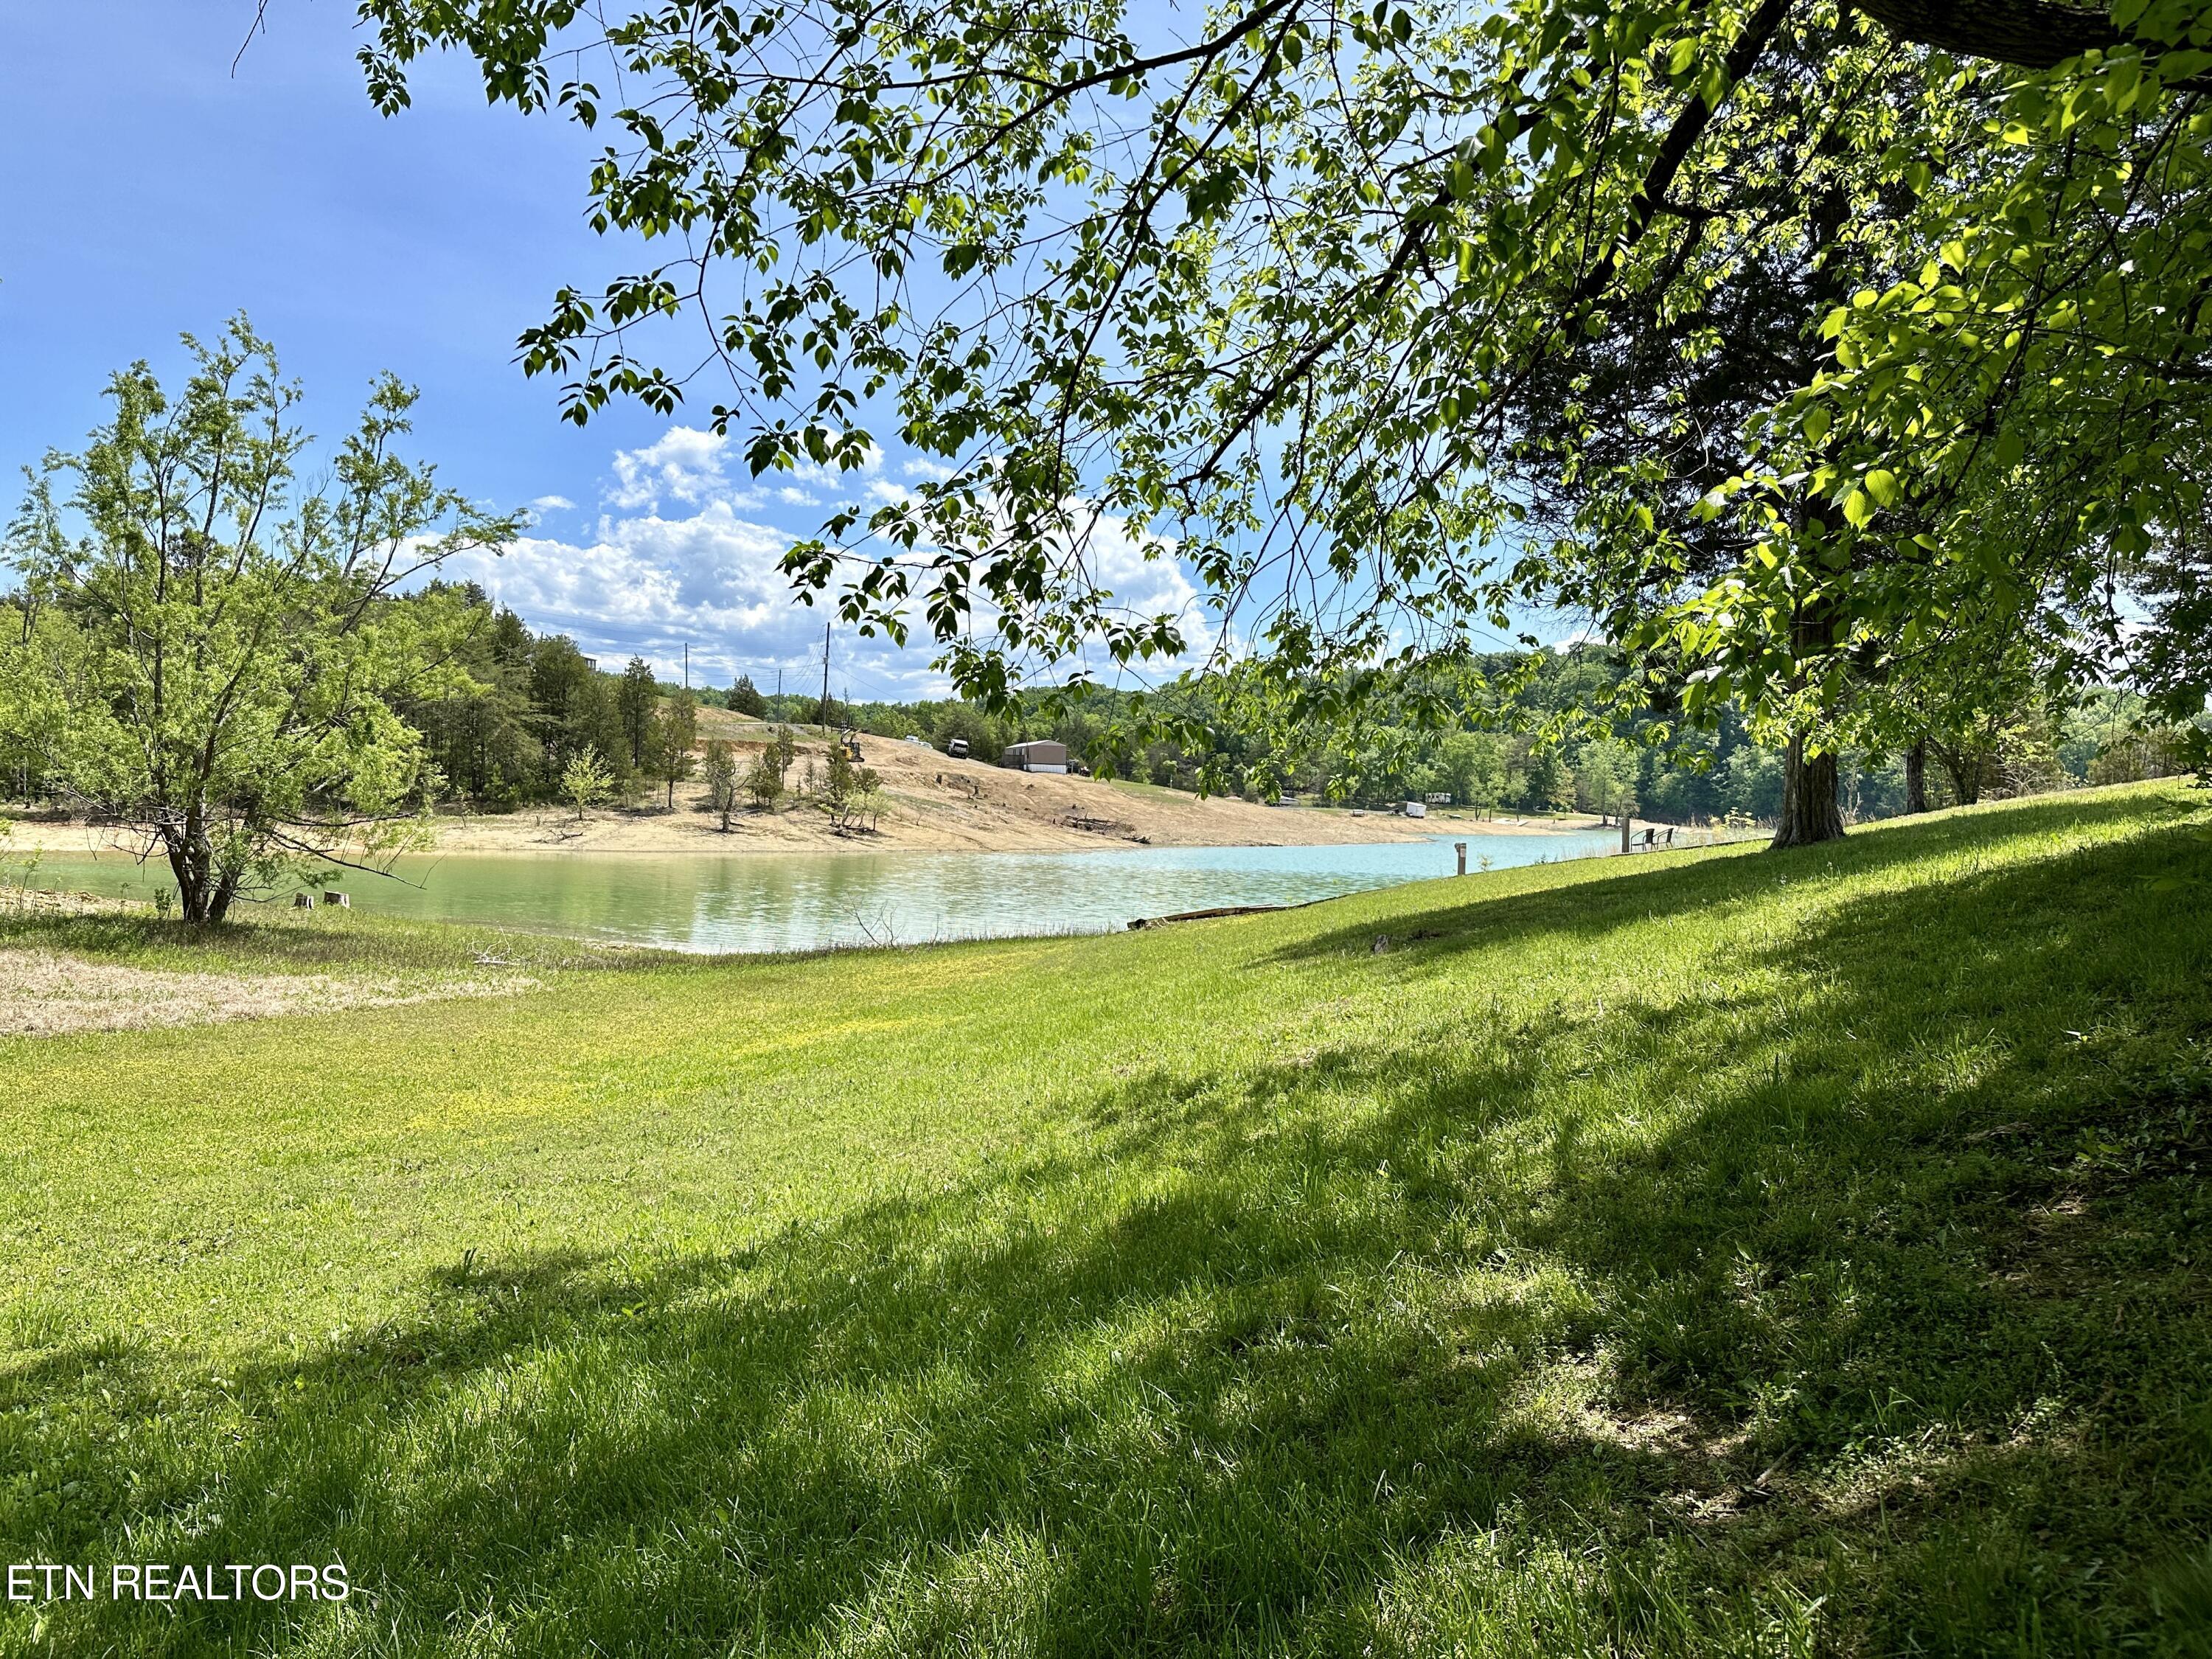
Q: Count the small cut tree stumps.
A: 2